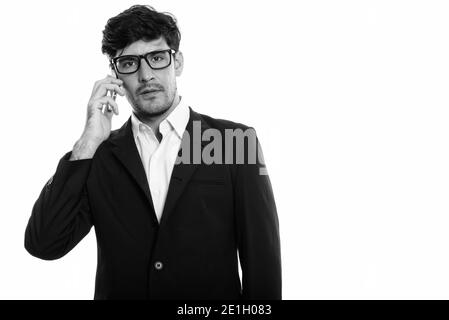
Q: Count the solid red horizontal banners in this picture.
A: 0